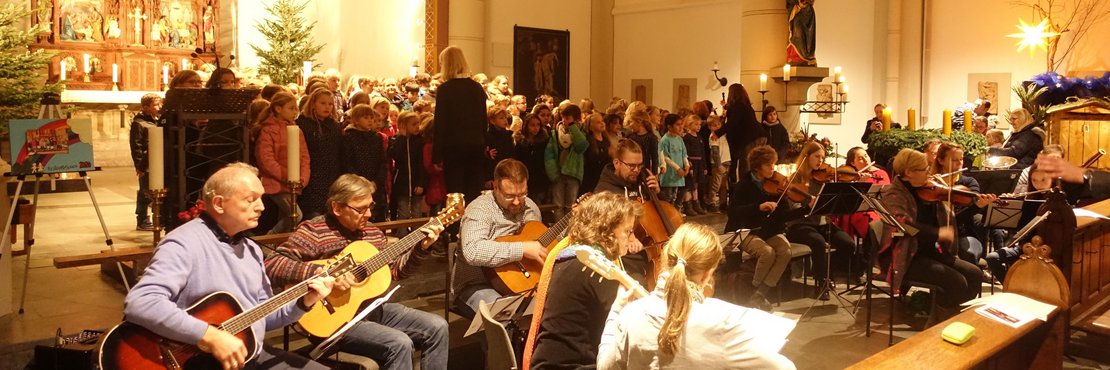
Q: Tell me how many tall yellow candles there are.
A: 4